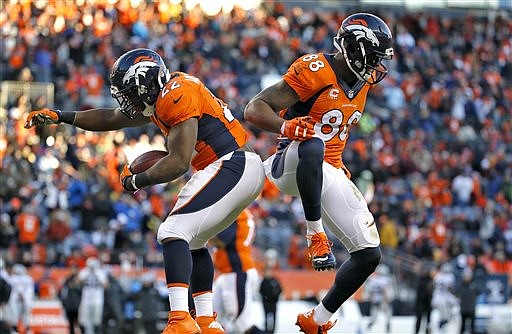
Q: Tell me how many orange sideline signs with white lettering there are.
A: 1